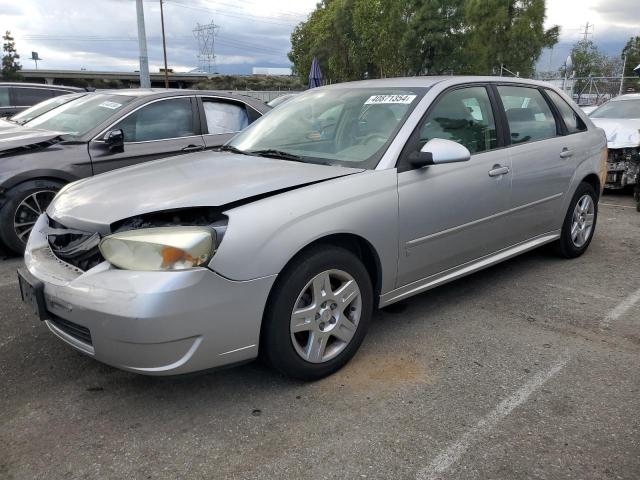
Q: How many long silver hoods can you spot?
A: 1